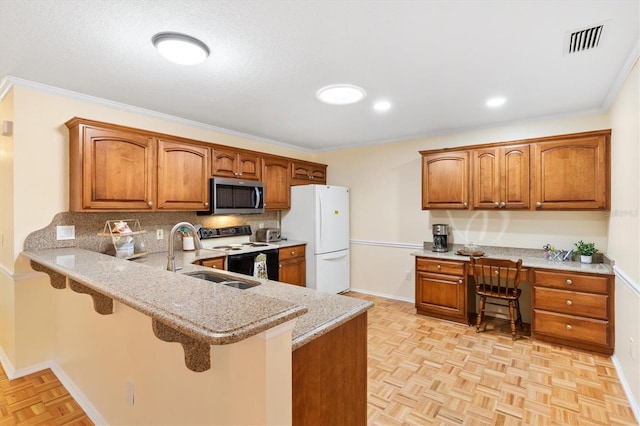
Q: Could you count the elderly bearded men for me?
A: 0